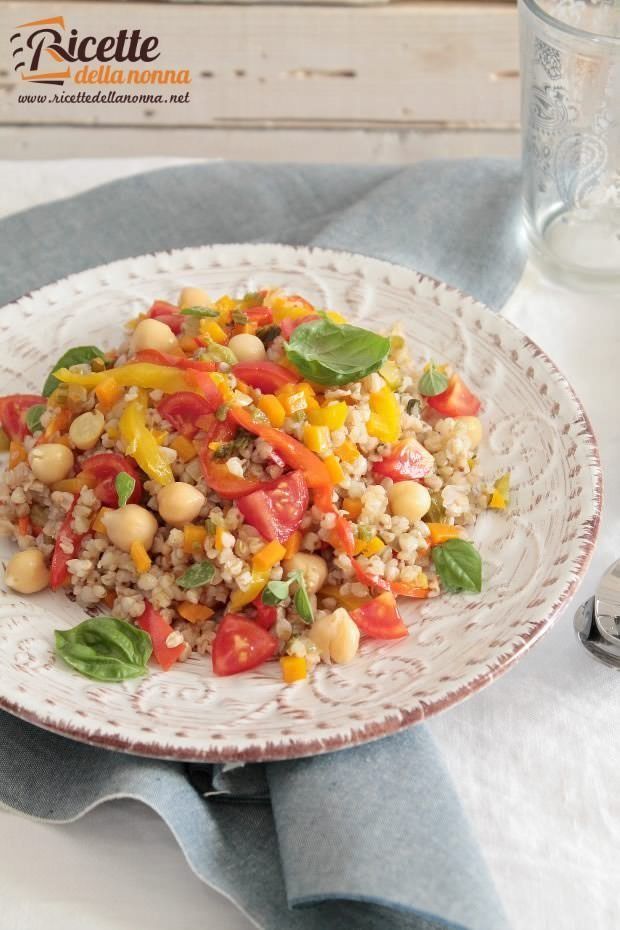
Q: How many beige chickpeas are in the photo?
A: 12